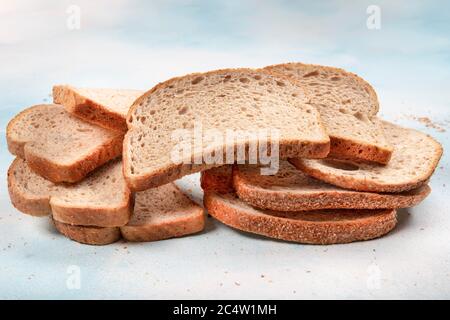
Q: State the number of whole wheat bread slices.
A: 9